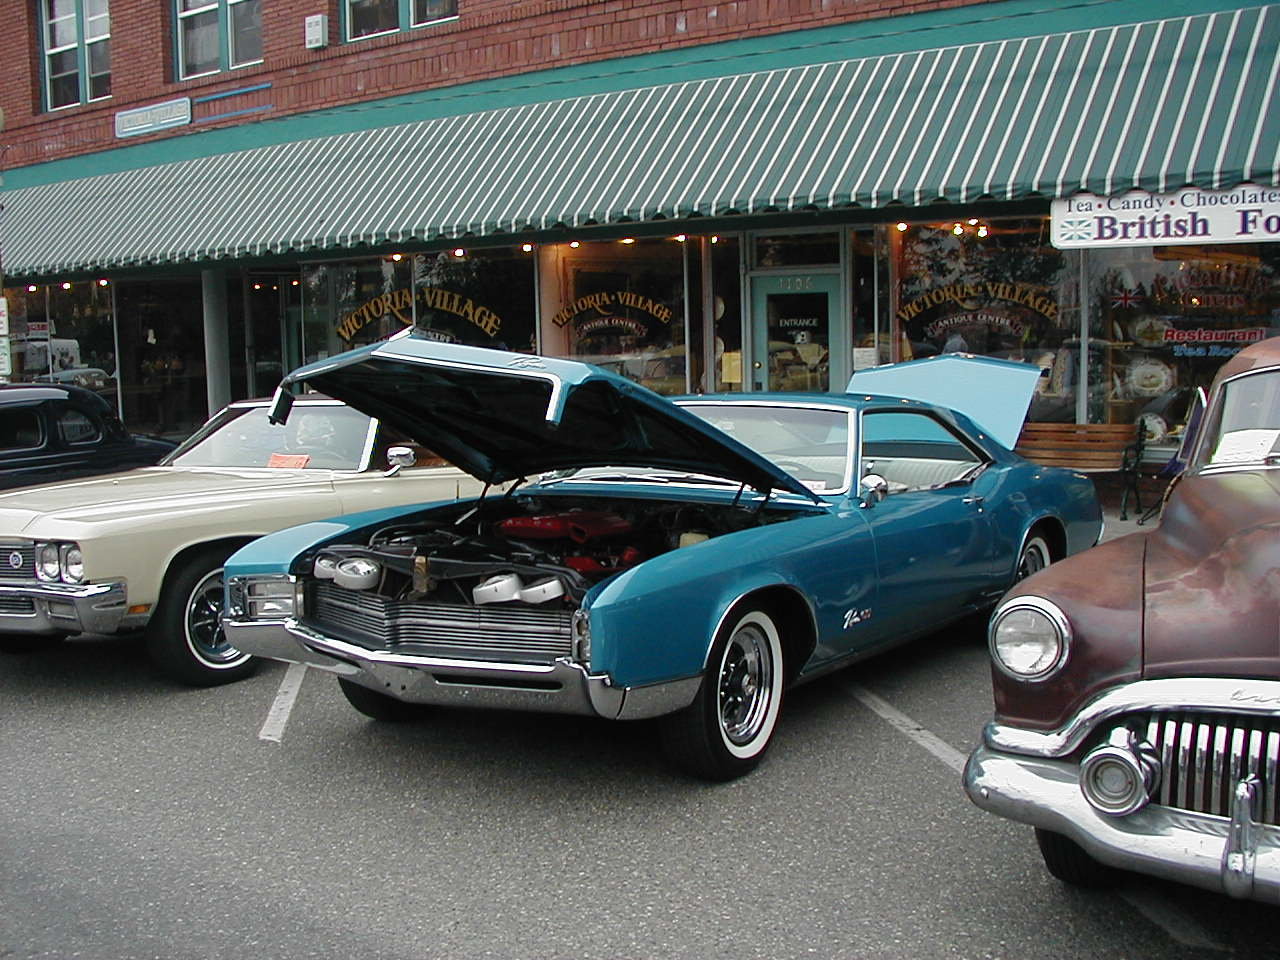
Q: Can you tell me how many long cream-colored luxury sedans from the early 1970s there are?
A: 1